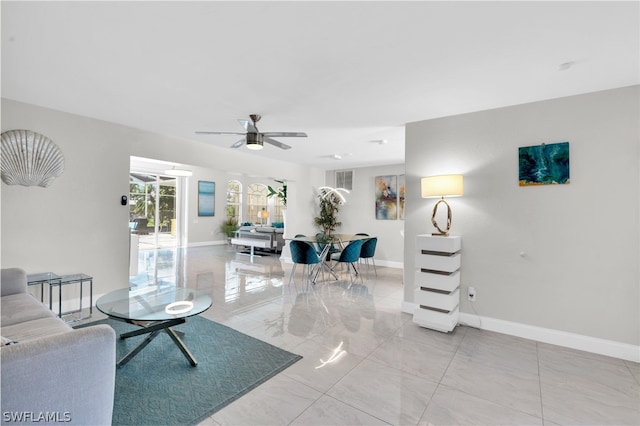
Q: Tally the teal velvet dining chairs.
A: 6